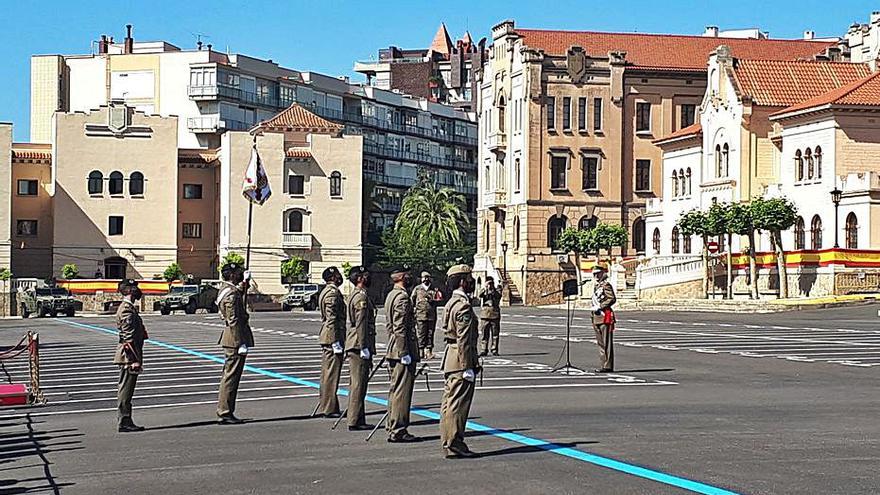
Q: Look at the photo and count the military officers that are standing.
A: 9